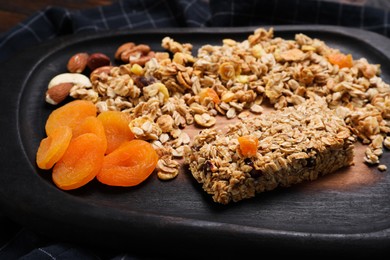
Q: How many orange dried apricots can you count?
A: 6